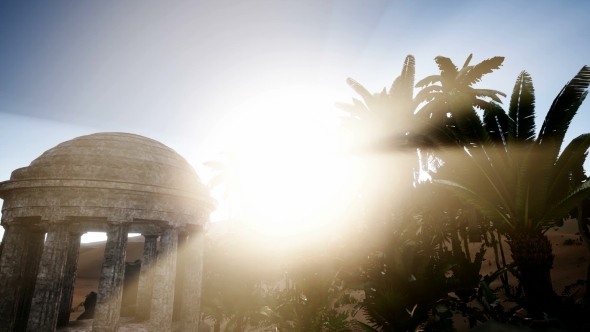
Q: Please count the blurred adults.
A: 0